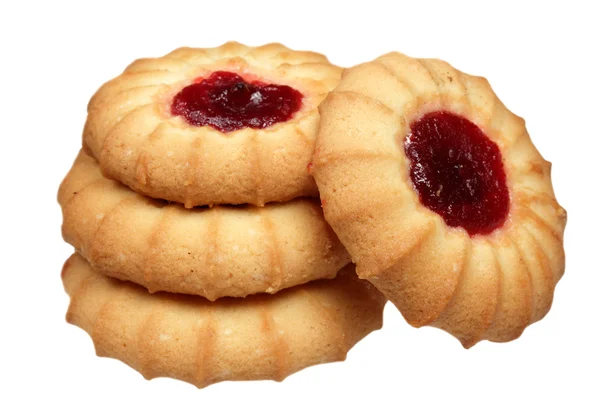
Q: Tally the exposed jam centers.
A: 2